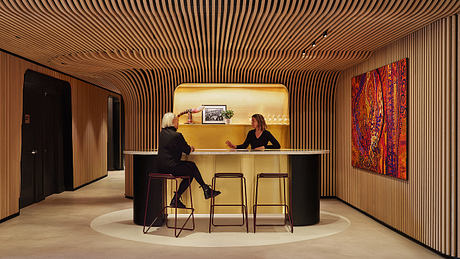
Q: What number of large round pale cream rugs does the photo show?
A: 1